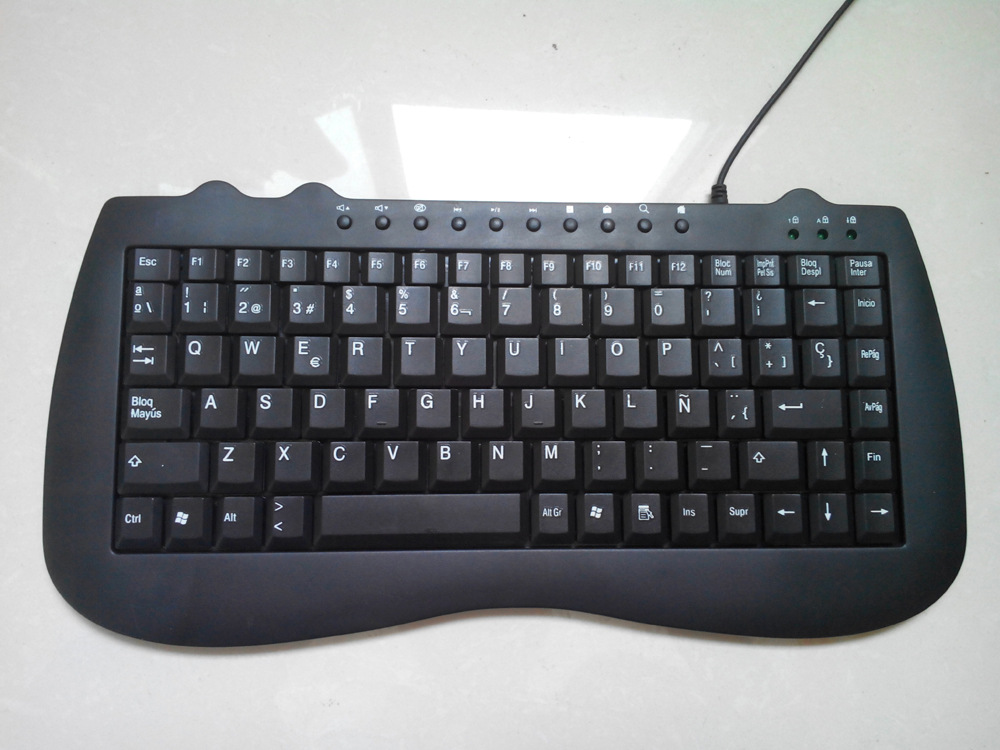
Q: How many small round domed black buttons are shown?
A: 10